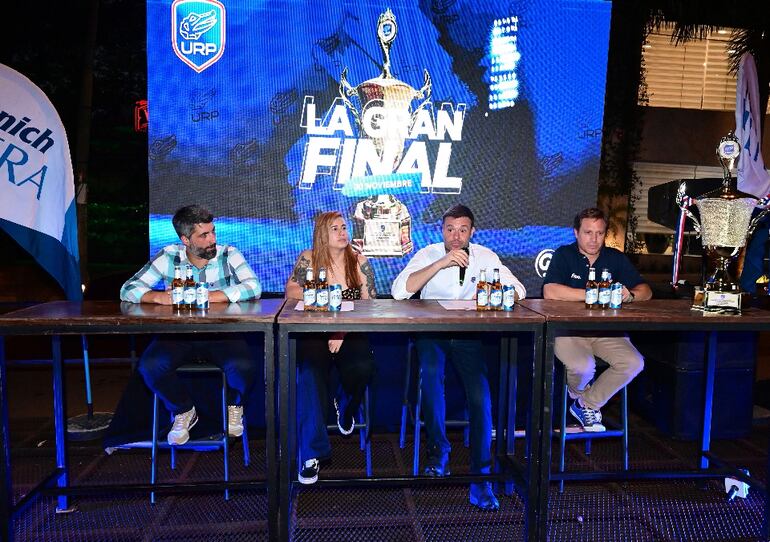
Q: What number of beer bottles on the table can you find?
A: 8